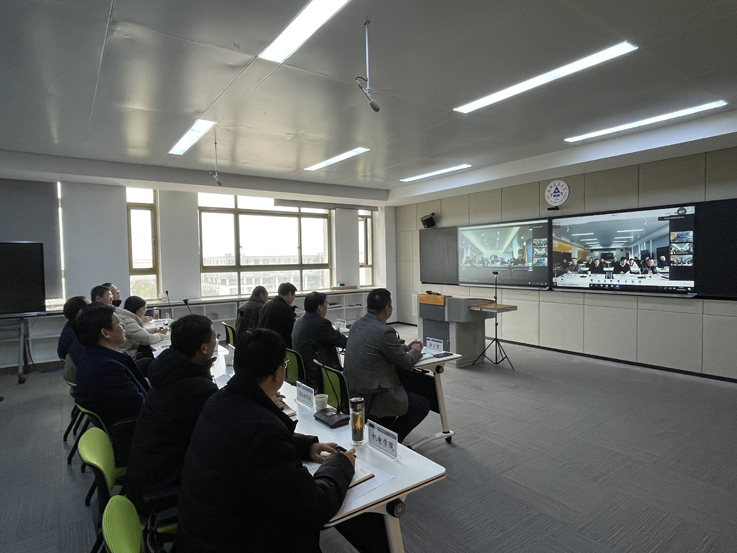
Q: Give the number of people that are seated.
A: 11